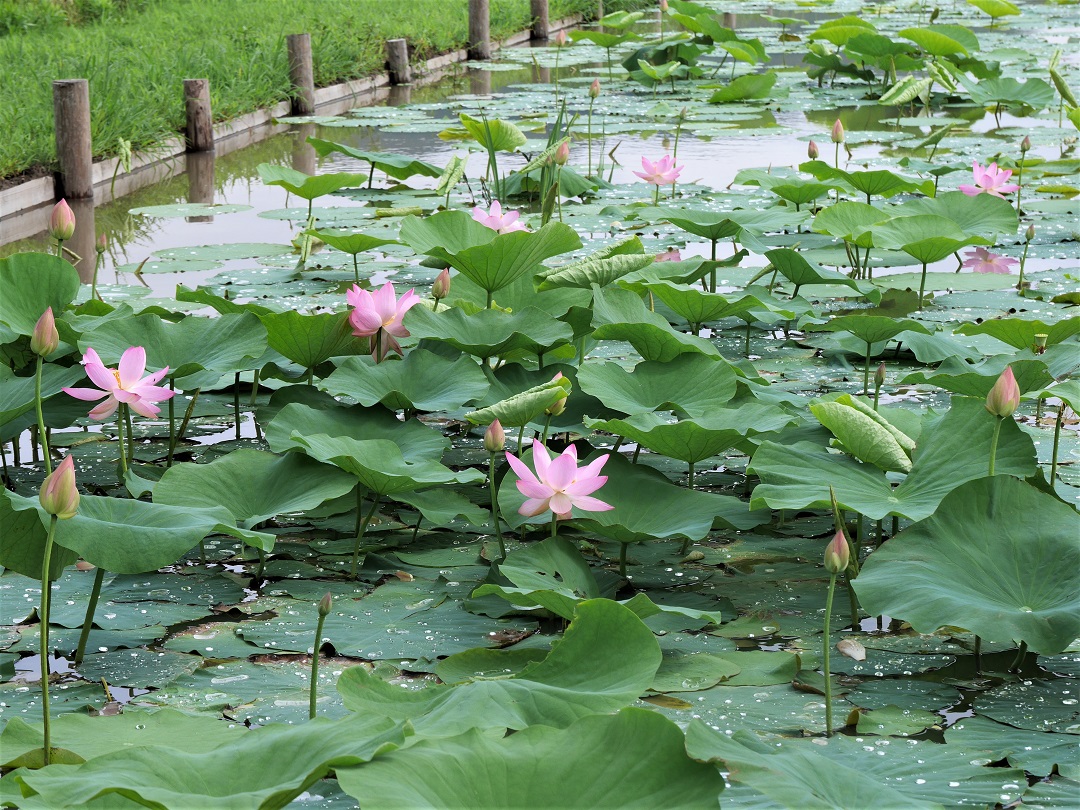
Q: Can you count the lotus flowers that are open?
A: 6